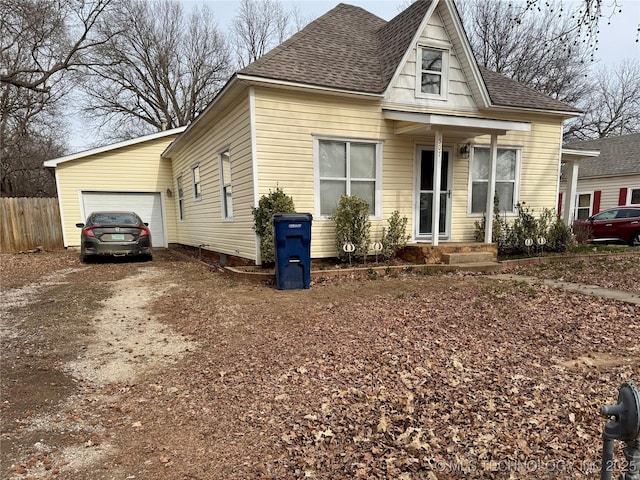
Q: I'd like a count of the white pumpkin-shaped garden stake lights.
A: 4